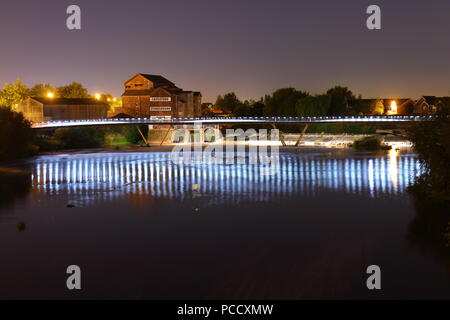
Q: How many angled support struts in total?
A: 4